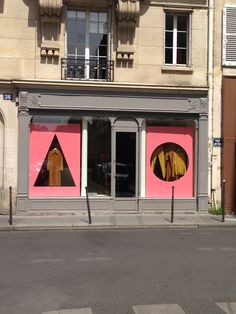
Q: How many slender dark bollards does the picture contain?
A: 4